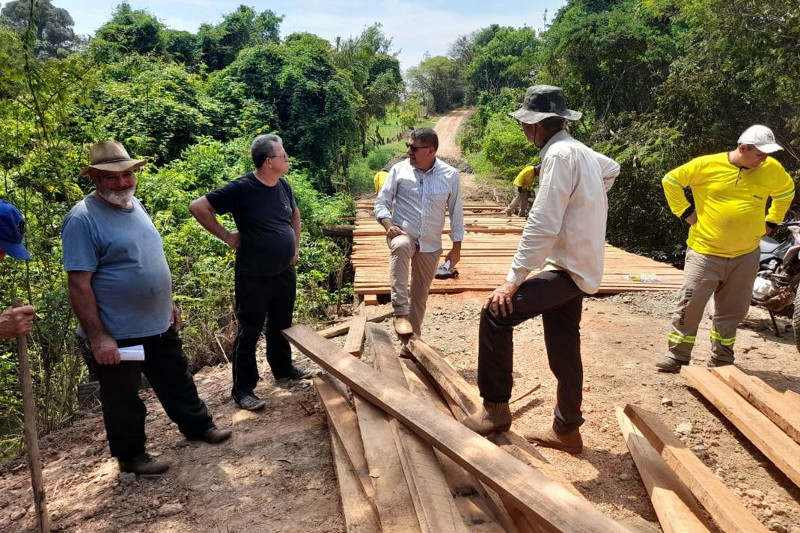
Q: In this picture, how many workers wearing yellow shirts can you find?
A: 3